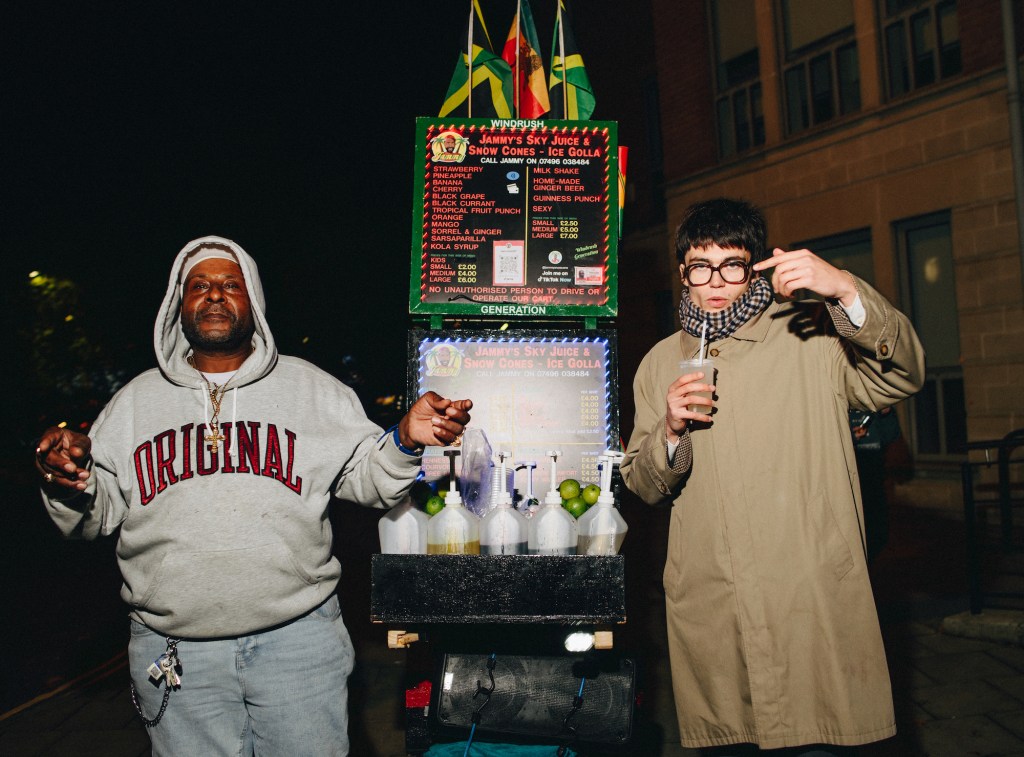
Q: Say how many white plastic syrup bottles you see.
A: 5